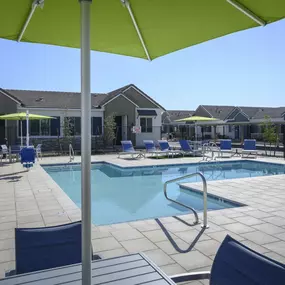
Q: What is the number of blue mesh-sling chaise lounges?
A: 6